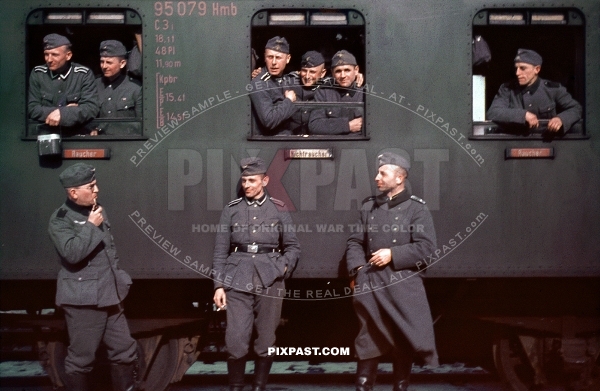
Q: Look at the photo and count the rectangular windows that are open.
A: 3